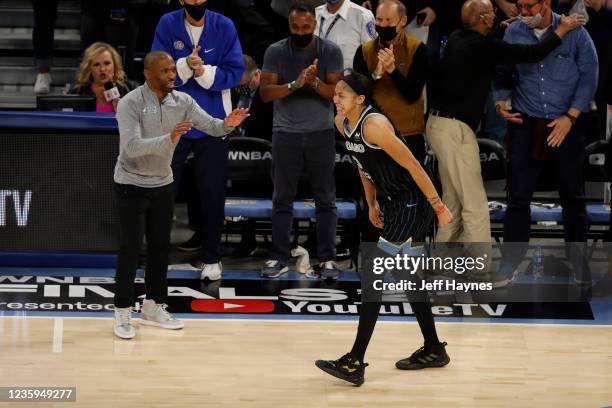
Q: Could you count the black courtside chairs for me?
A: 4